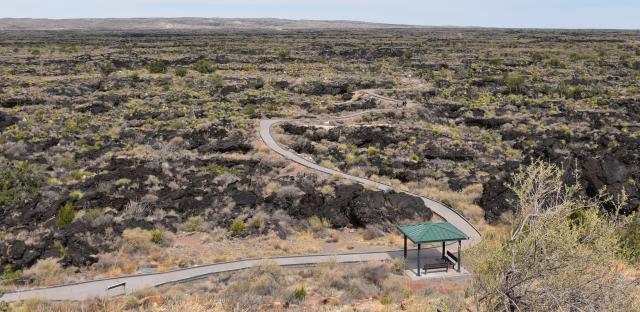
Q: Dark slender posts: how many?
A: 4